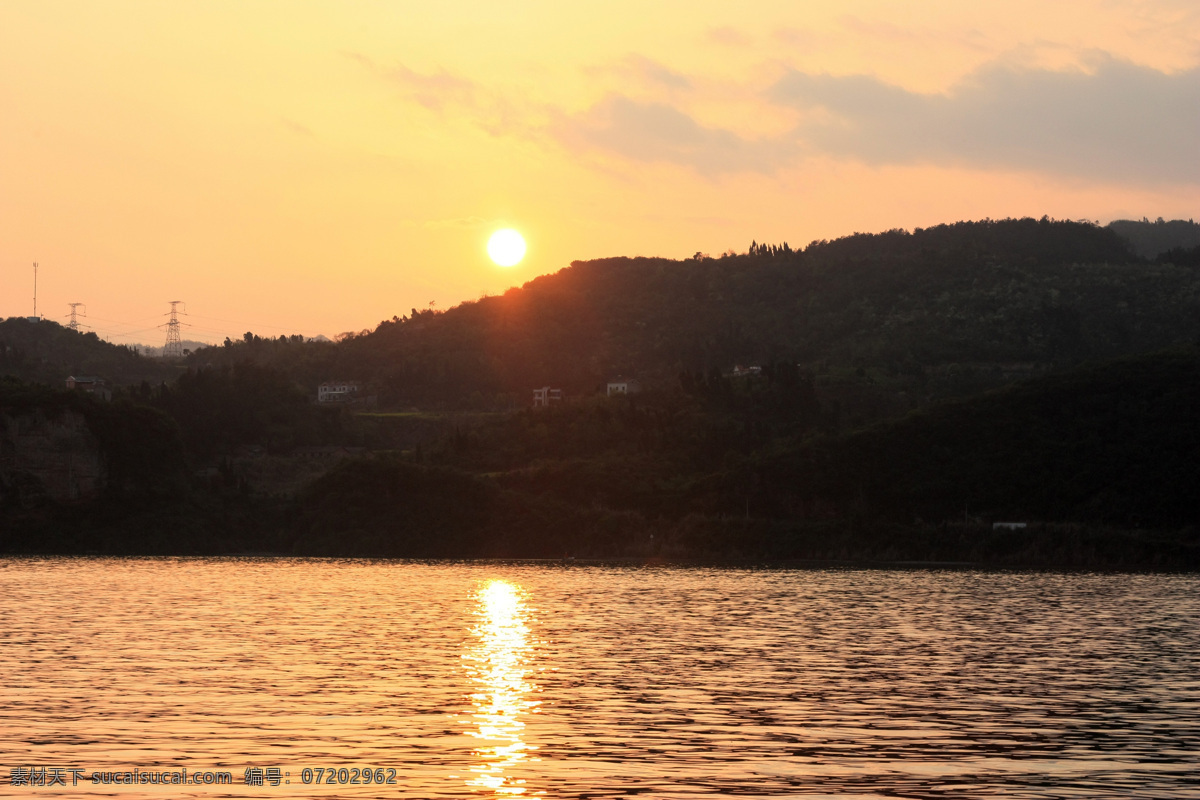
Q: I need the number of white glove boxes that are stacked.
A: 0